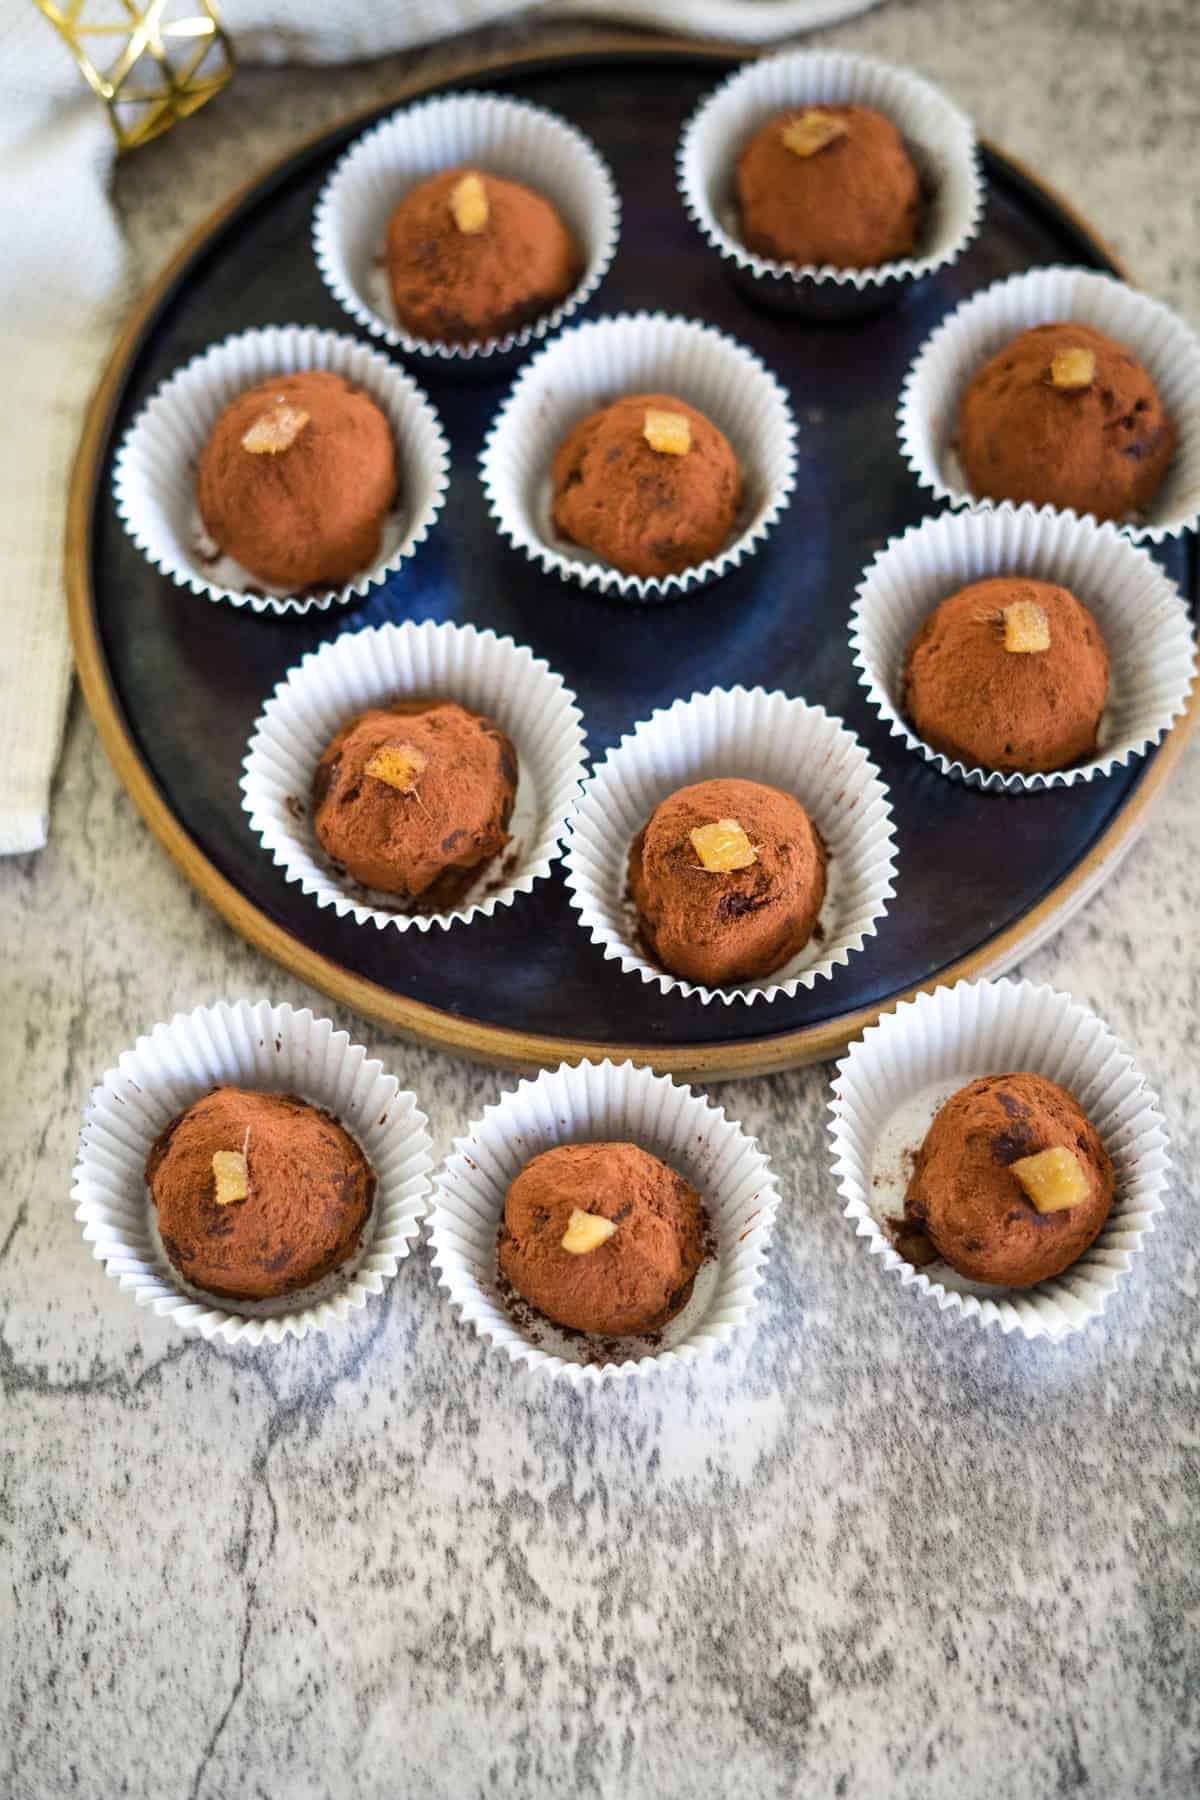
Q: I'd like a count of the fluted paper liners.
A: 11